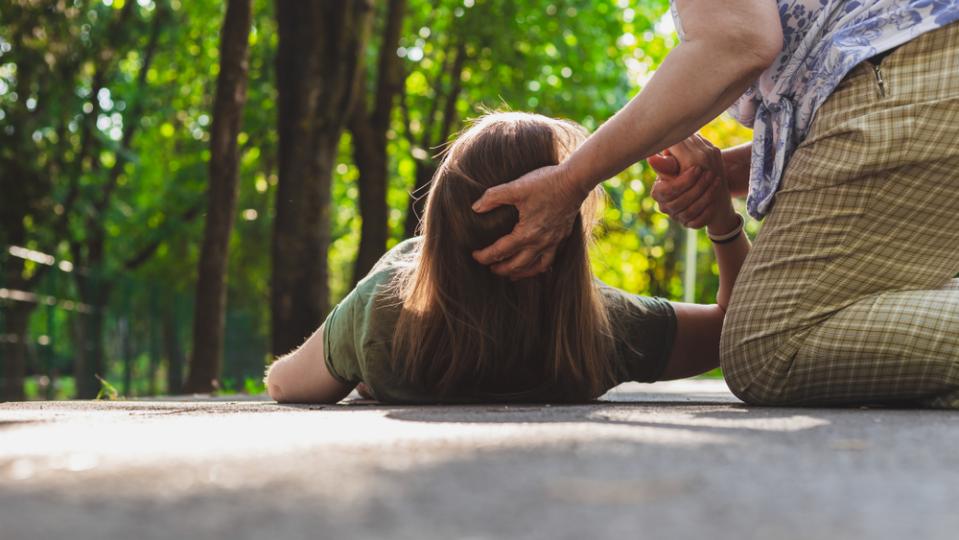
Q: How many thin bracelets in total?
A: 2